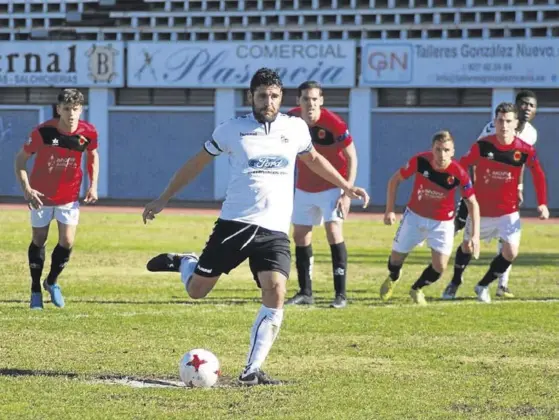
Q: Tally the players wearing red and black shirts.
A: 4